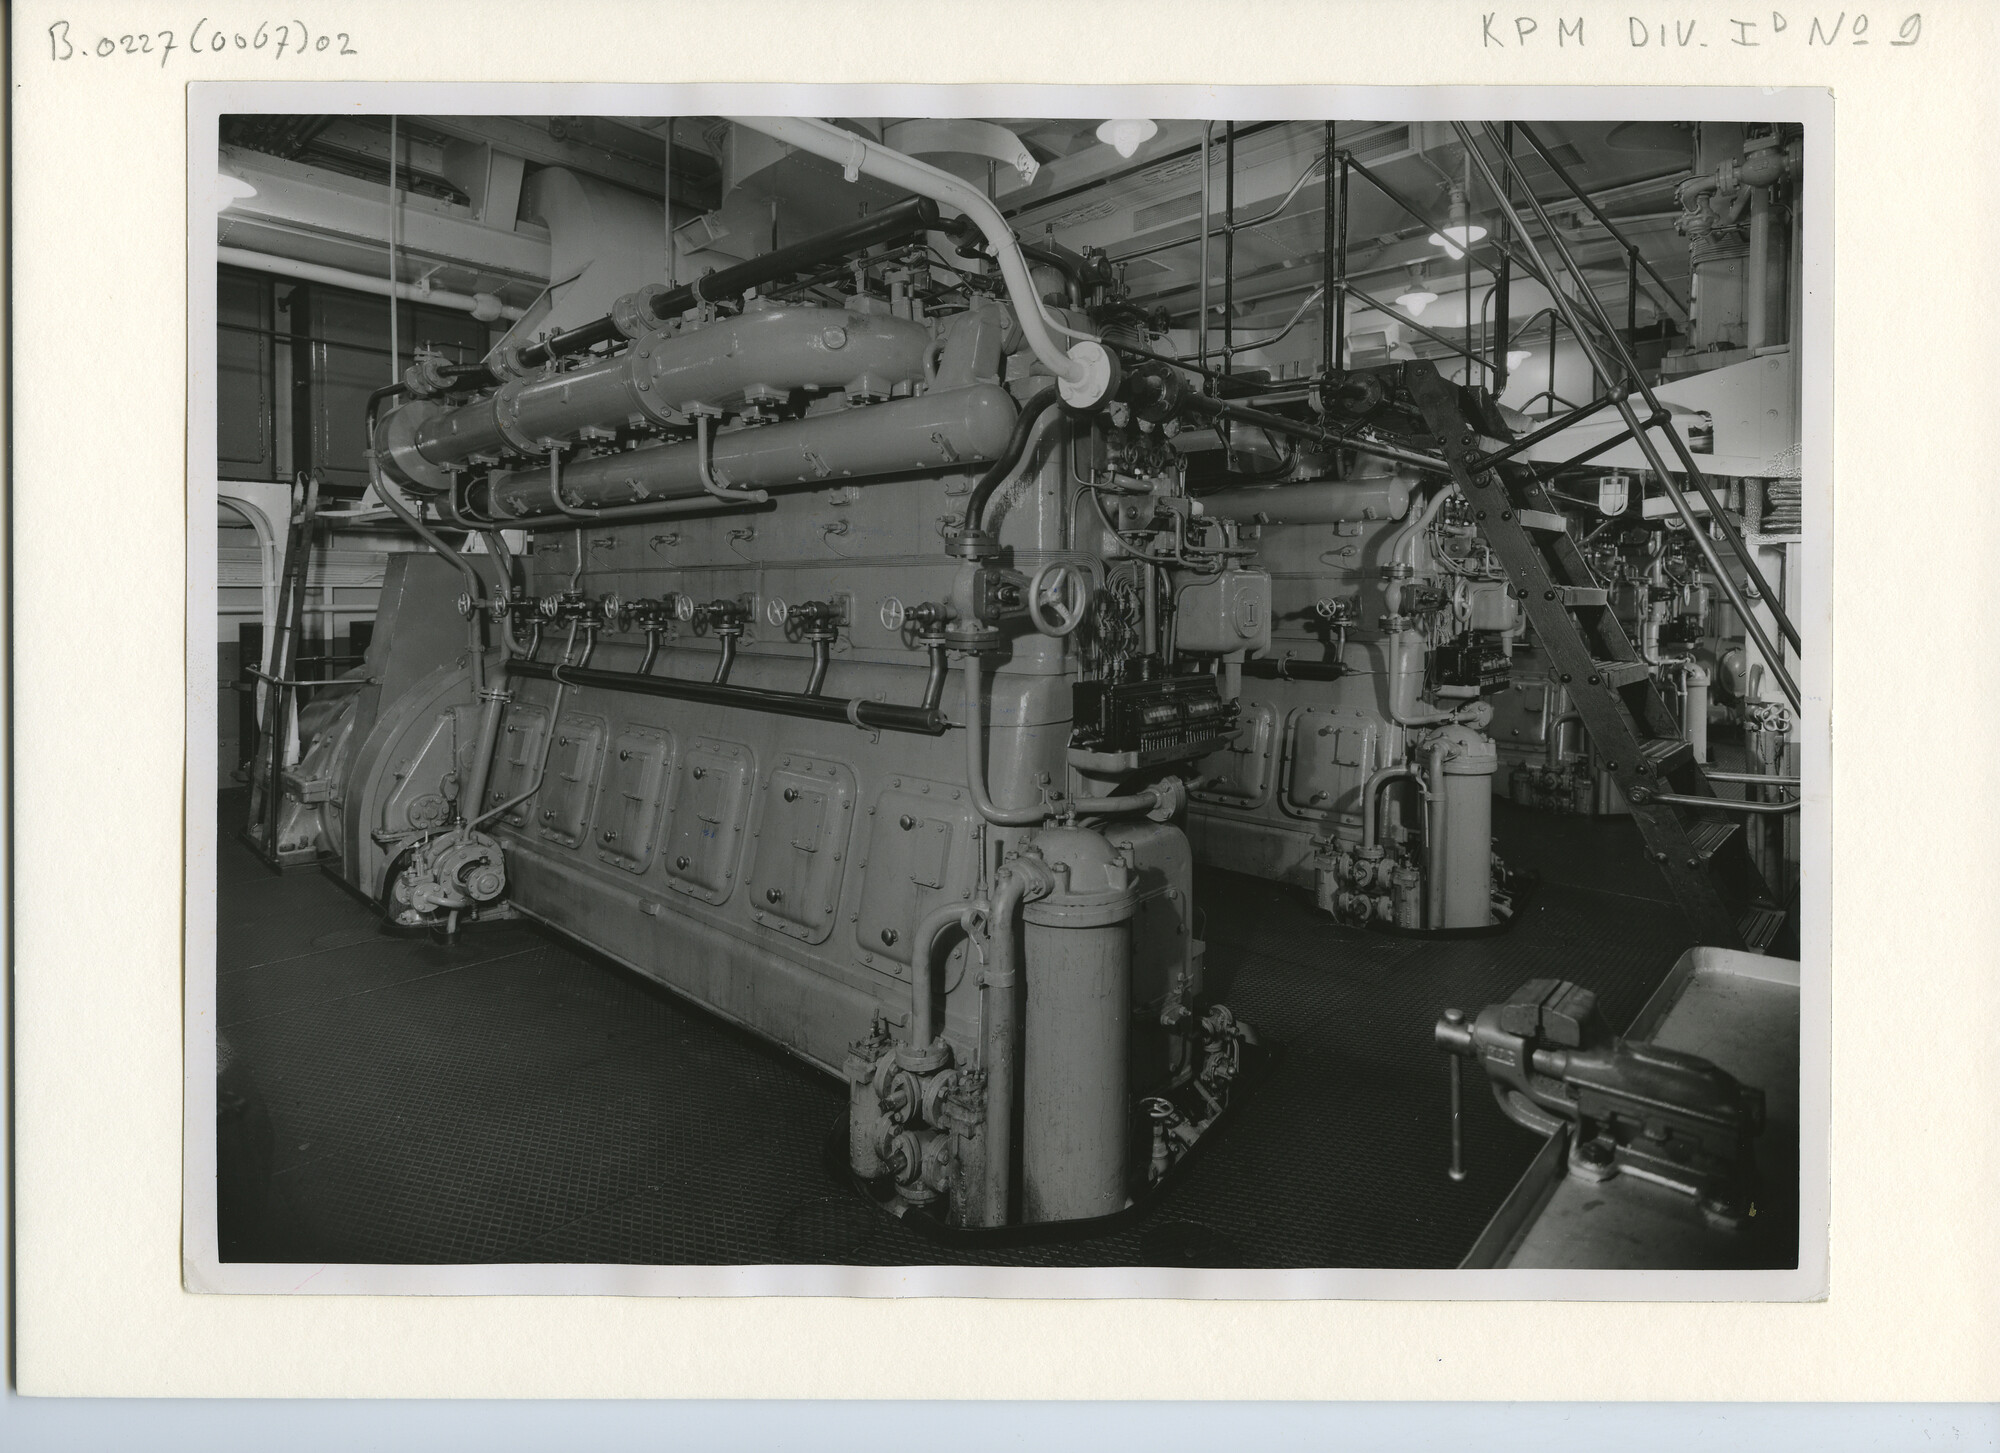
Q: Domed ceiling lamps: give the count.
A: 5